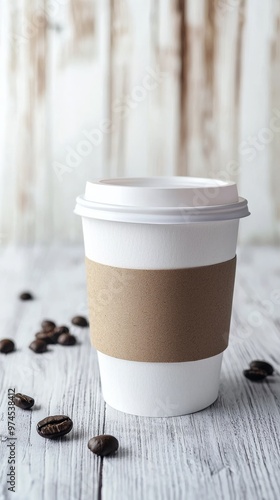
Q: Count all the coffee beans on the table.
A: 13